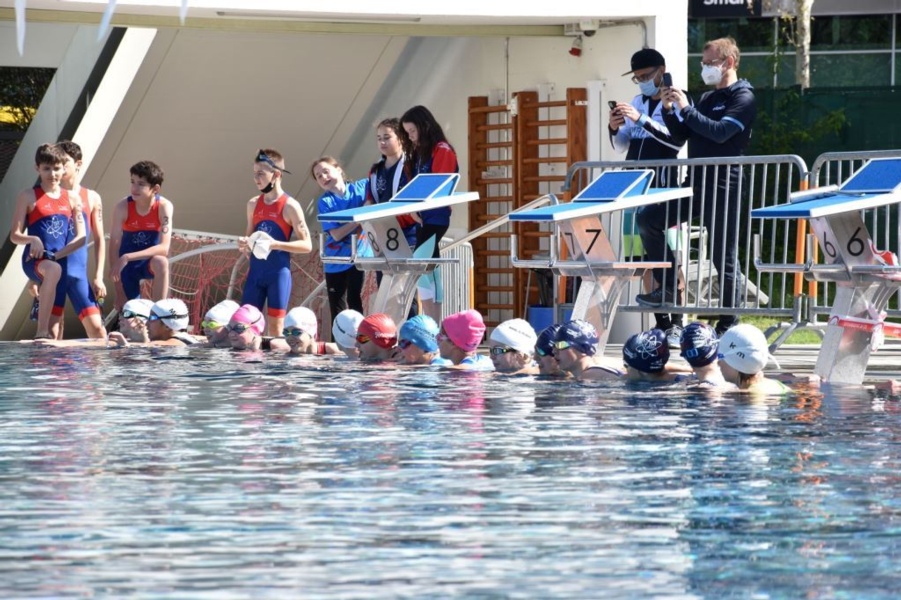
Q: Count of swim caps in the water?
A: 15